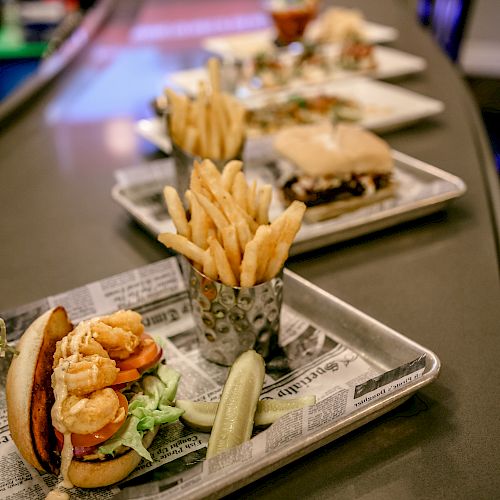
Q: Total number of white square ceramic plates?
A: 3